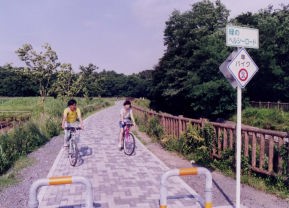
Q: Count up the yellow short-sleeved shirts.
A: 1